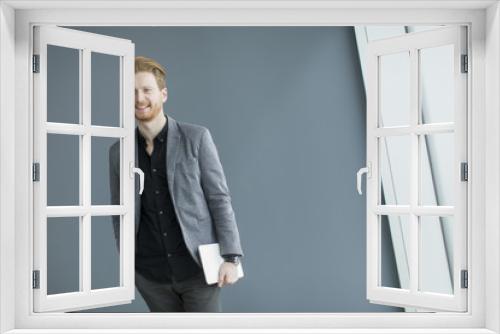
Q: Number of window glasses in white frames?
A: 12